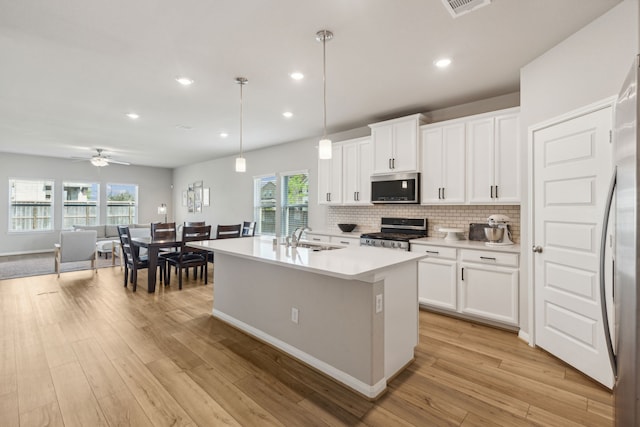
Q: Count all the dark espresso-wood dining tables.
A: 1